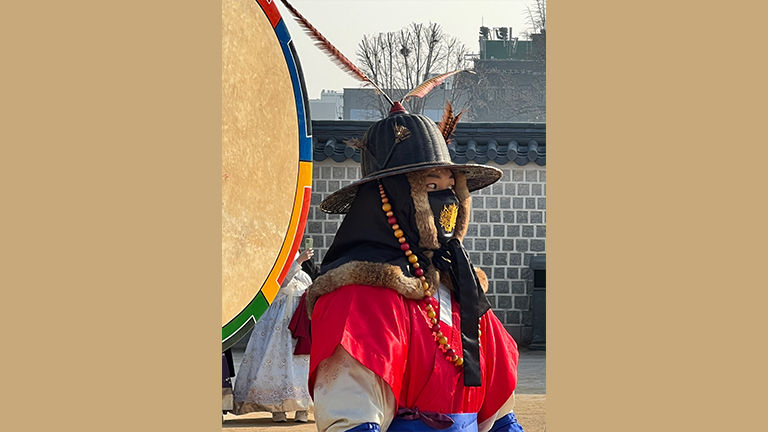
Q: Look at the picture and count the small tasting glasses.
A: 0